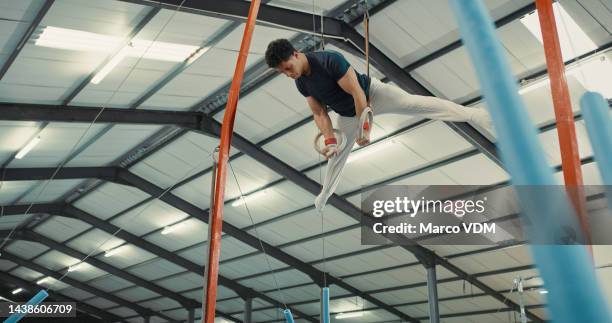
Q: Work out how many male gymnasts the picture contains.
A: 1